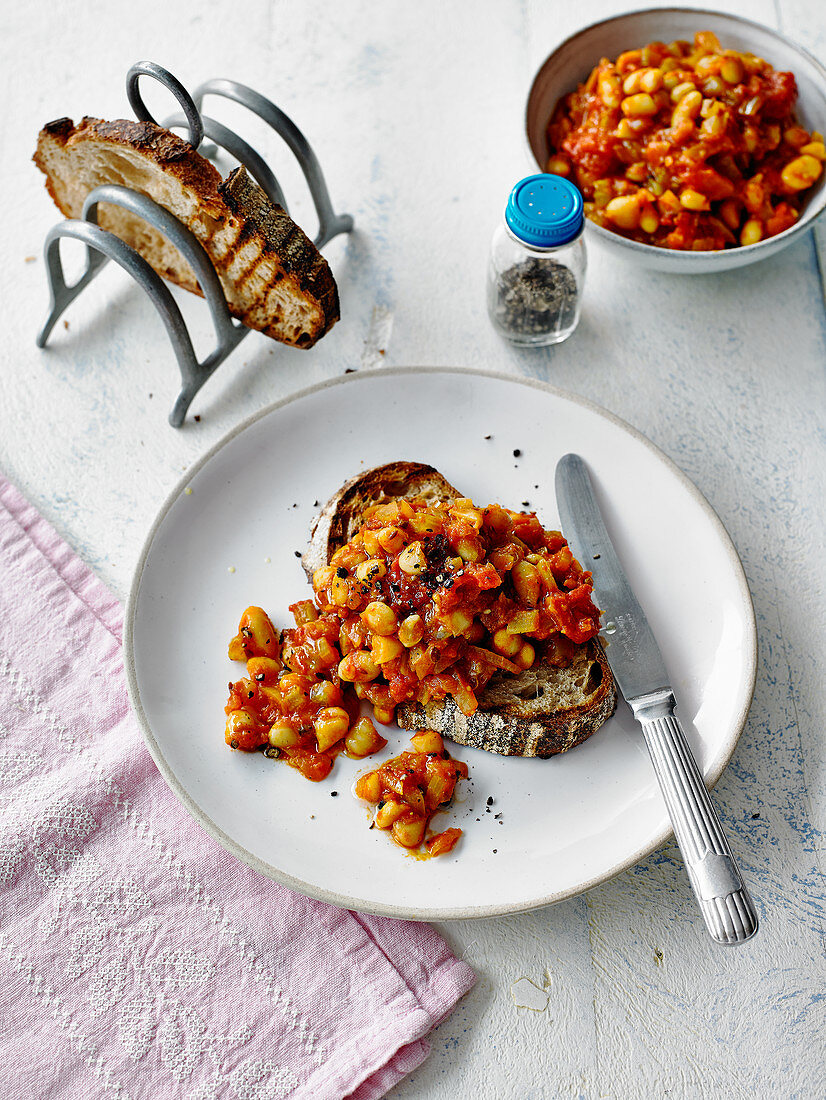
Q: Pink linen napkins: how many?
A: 1